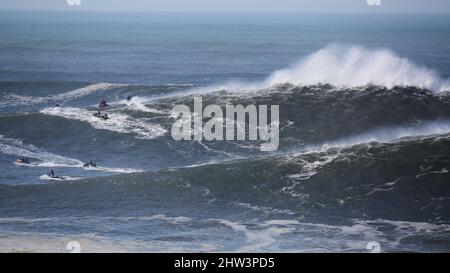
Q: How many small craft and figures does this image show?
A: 7